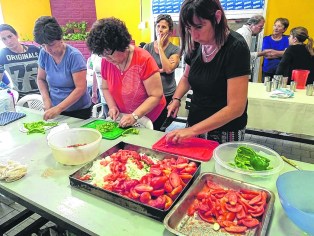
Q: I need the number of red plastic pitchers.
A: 1